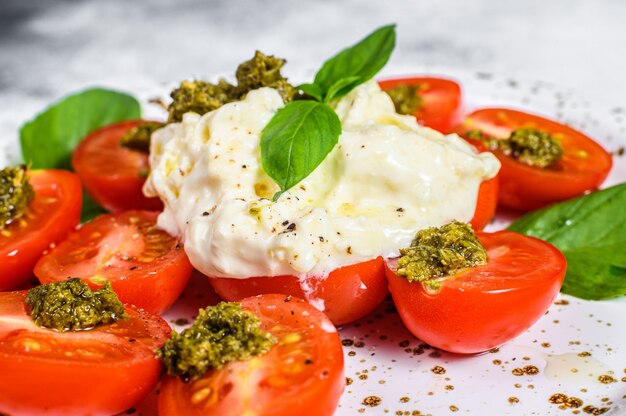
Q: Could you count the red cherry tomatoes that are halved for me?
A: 10